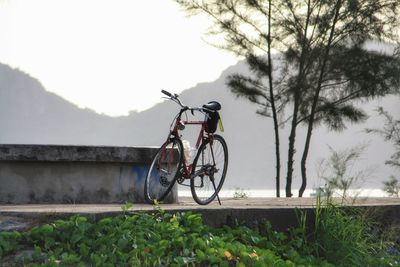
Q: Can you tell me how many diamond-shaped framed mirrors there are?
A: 0